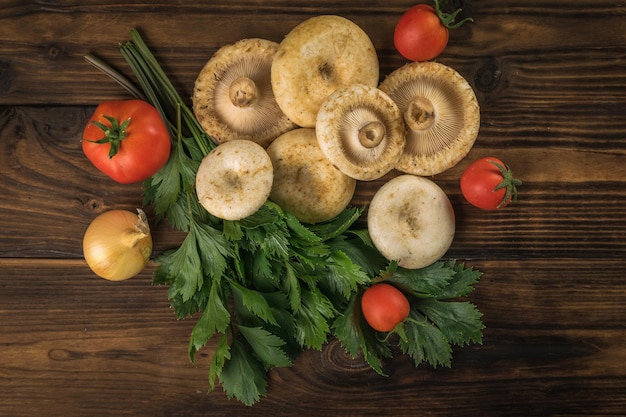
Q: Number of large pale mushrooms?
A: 7